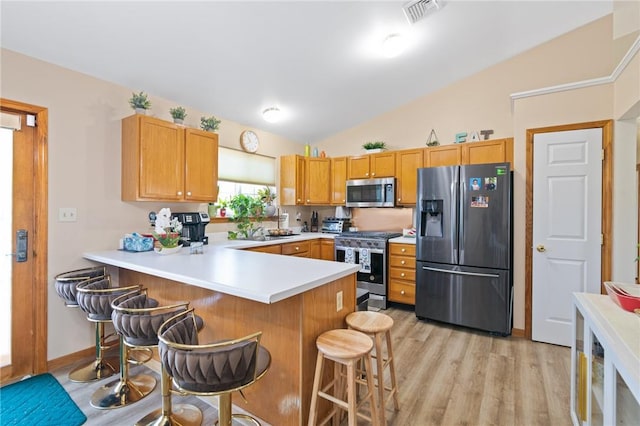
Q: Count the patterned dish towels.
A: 2